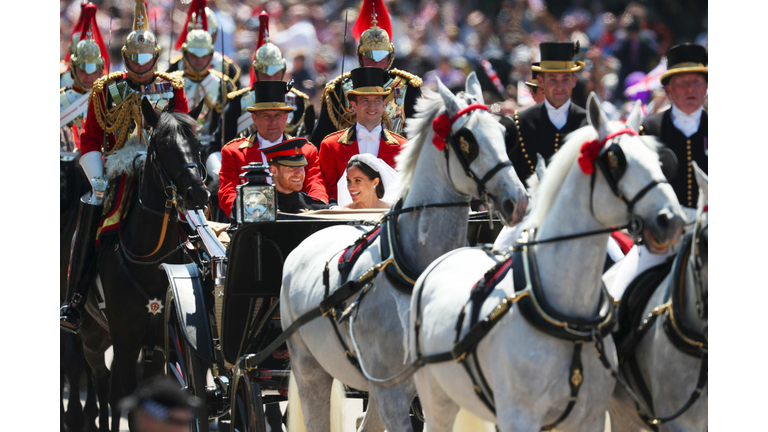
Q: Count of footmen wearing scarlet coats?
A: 2